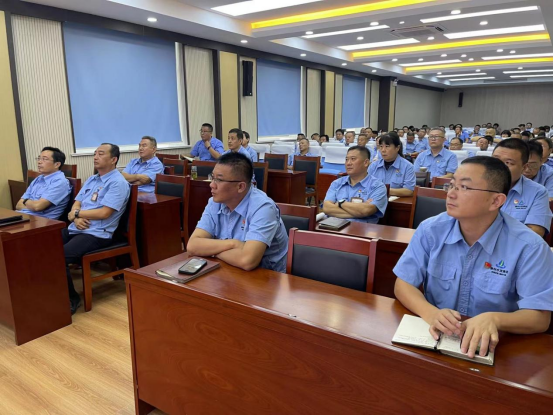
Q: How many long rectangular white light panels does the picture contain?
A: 11